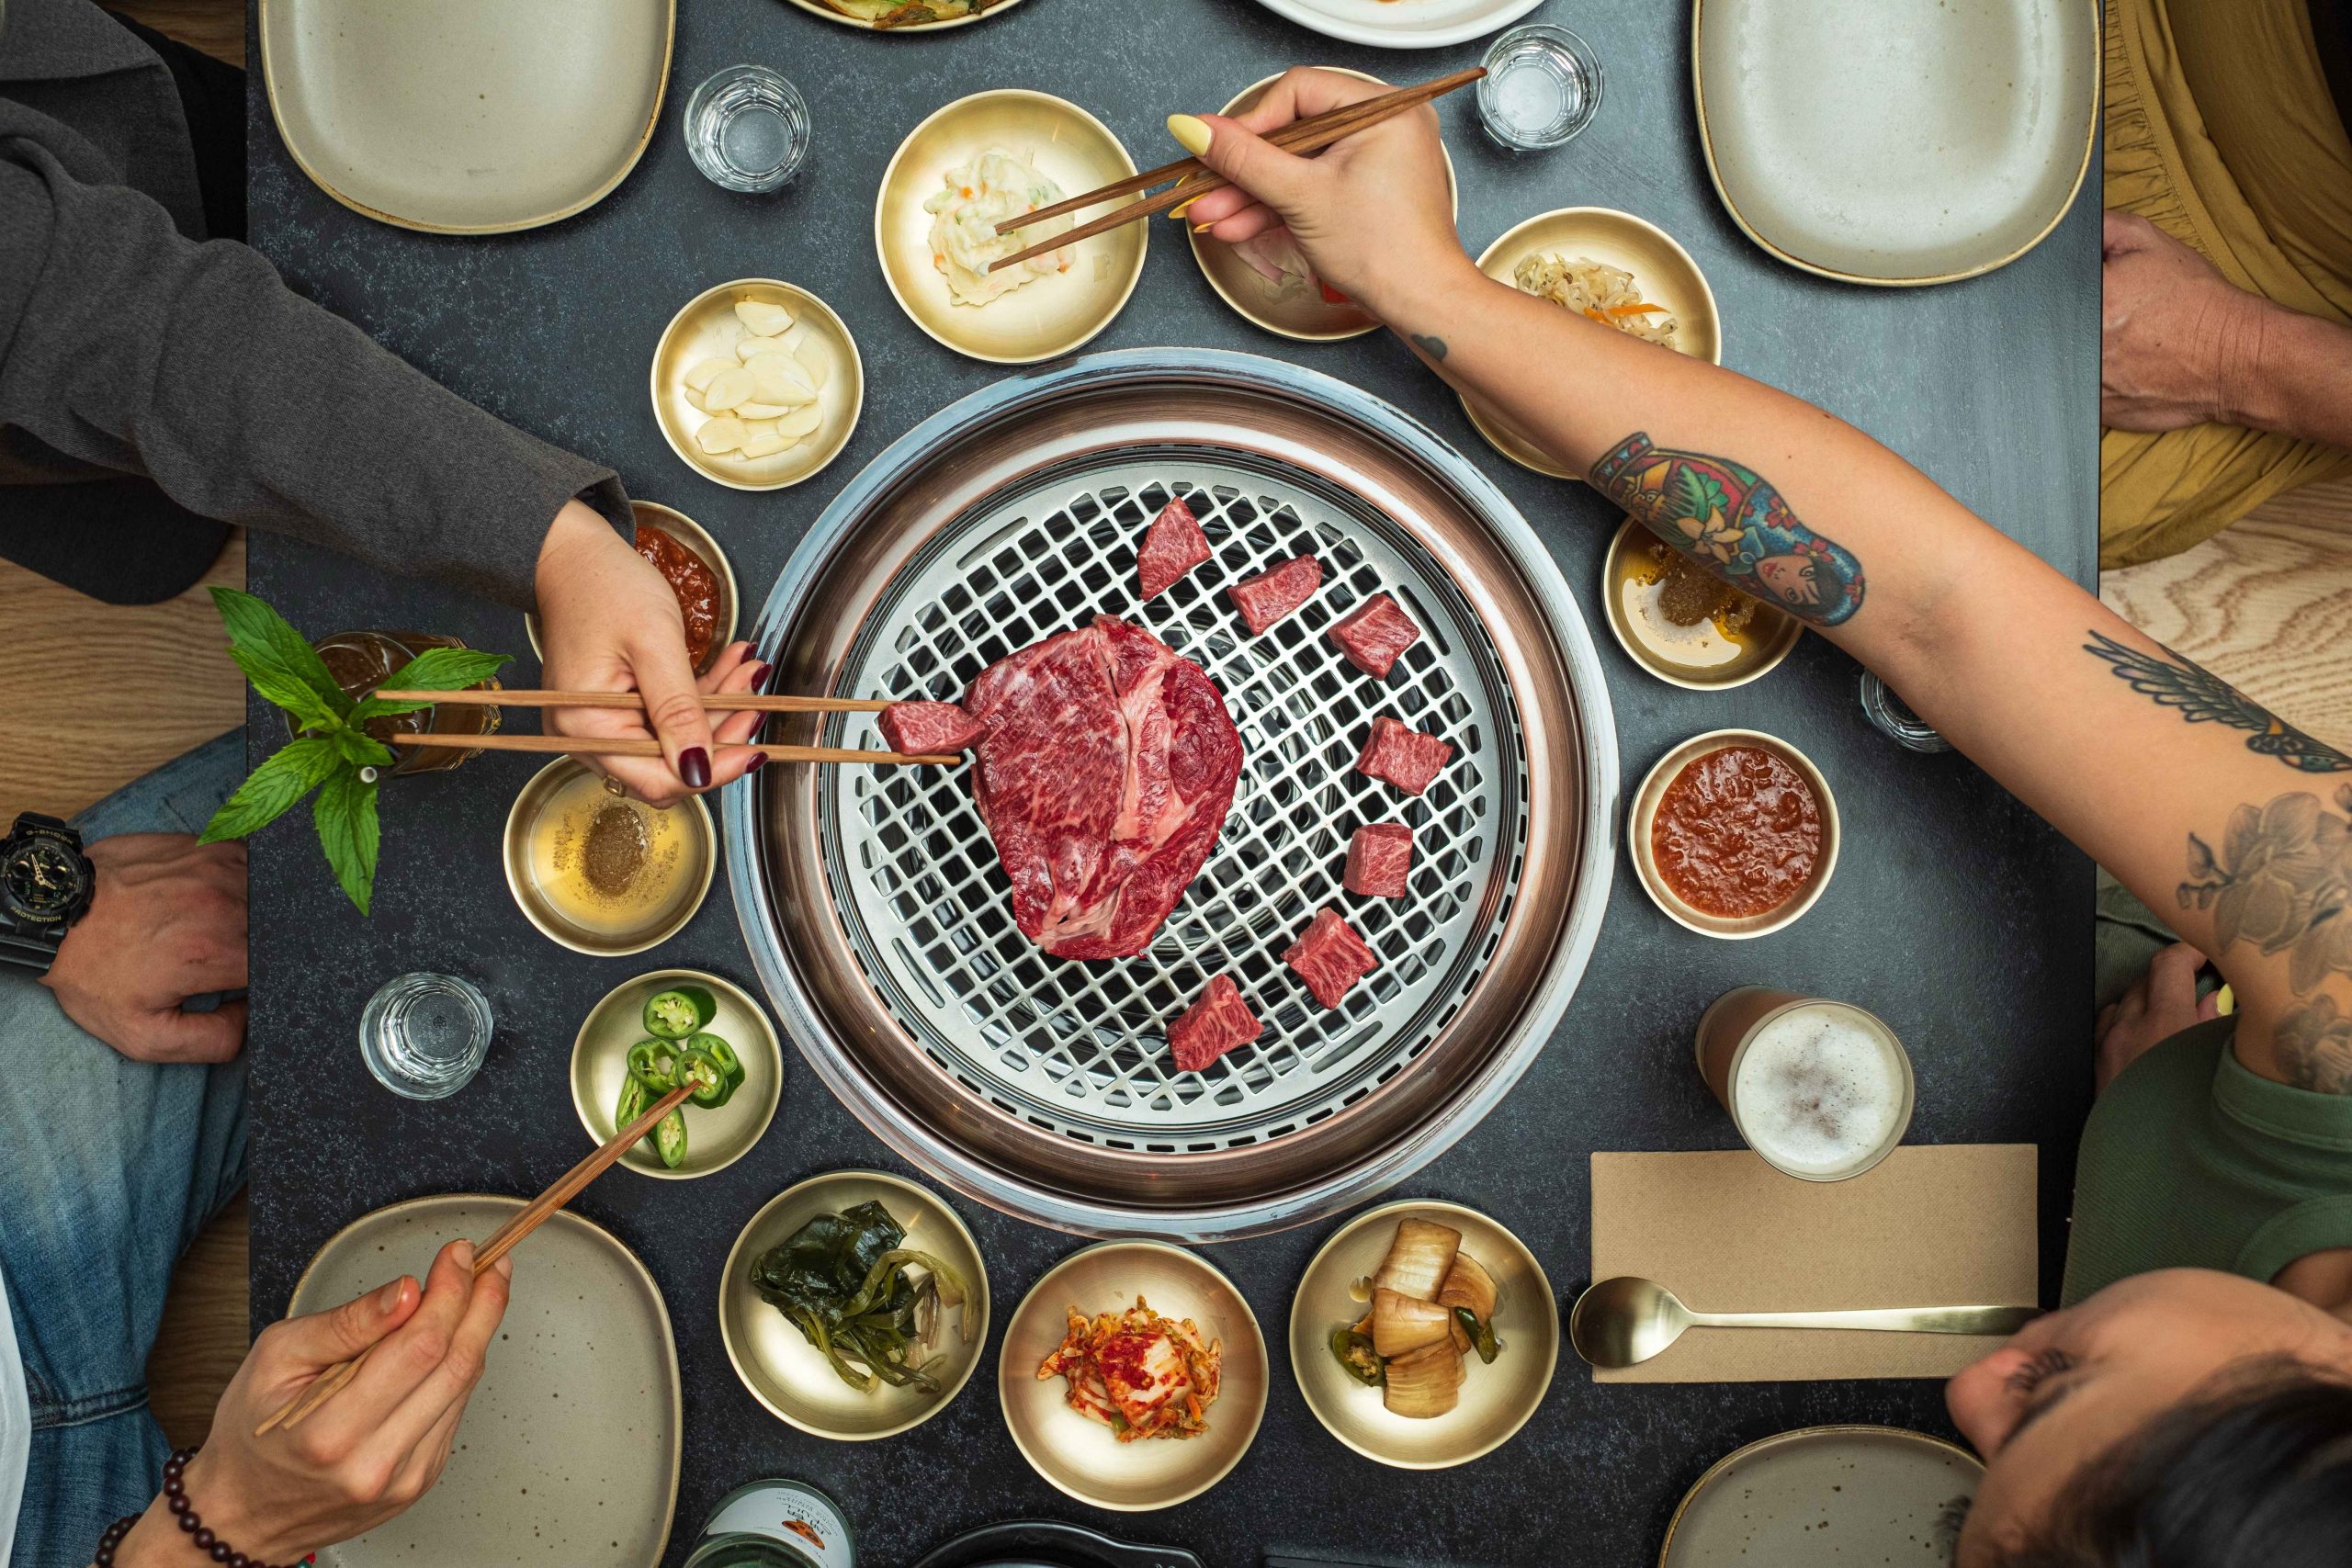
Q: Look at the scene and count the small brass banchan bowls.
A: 12